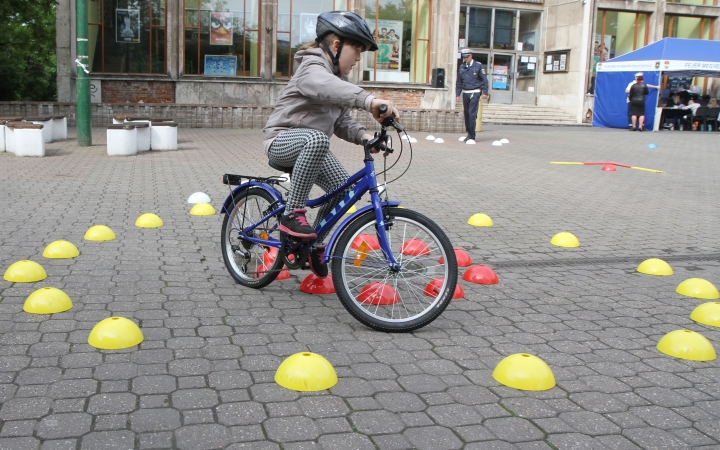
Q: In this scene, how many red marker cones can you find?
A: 10